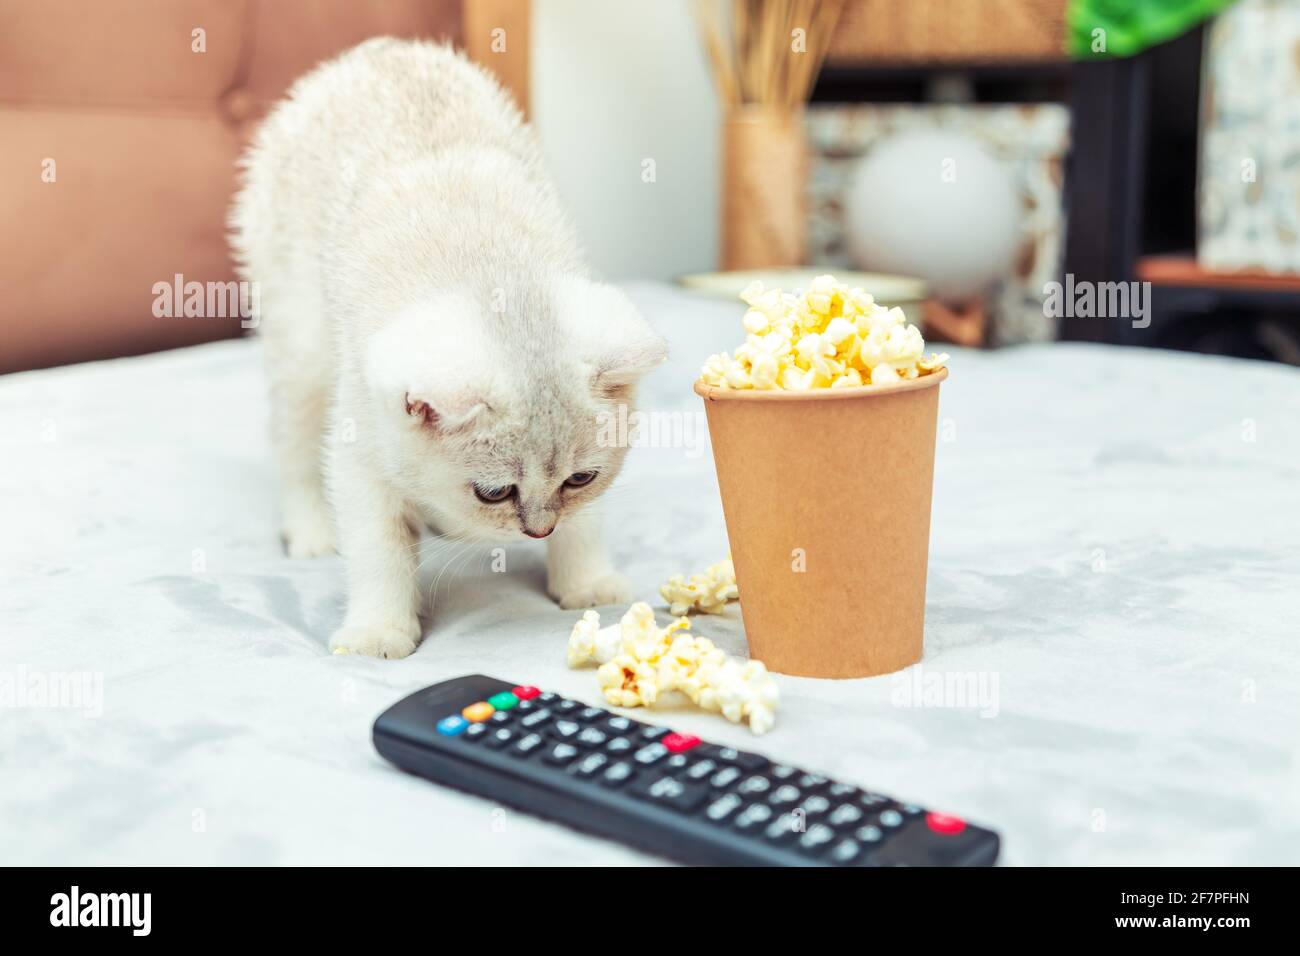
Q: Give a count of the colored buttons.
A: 6